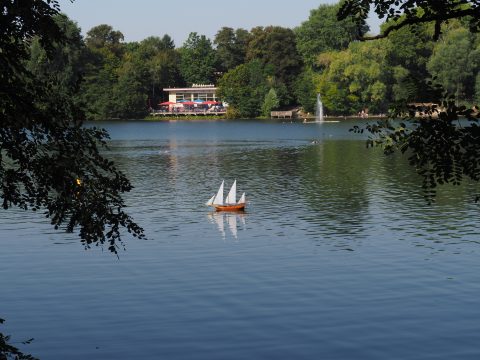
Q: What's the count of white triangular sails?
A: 4